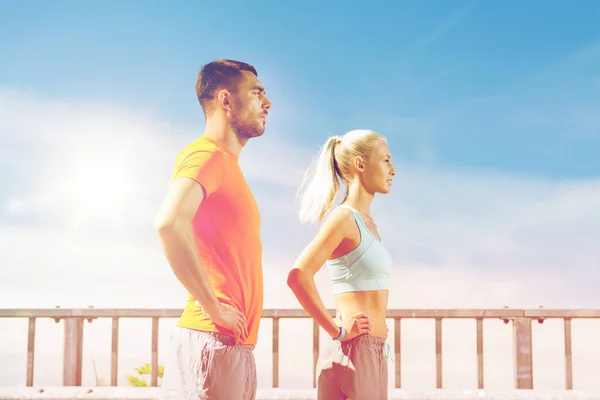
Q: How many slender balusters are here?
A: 9